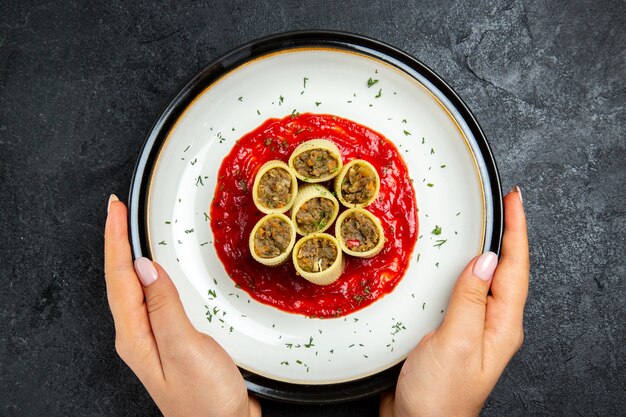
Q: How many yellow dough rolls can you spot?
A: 7